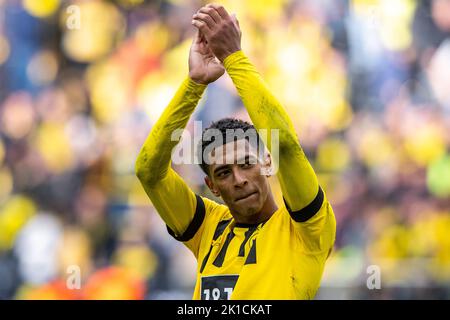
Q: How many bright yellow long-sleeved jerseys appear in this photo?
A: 1